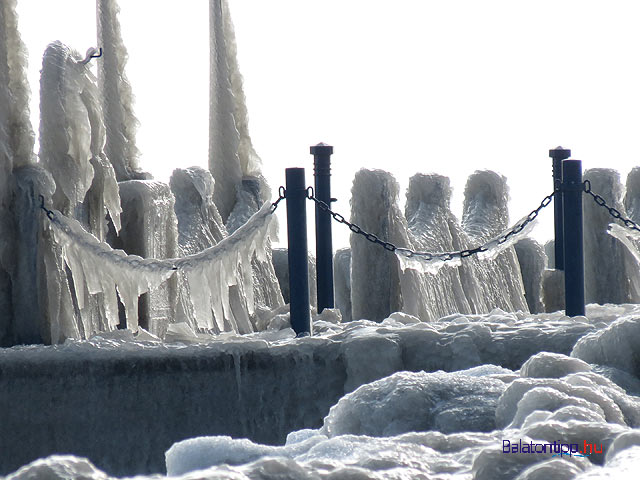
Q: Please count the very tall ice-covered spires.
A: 3